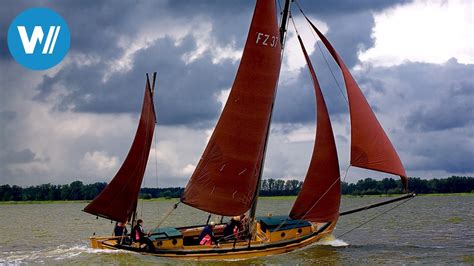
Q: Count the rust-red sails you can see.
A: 4